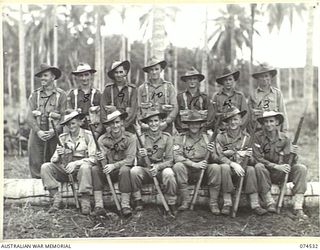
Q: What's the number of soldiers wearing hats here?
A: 13